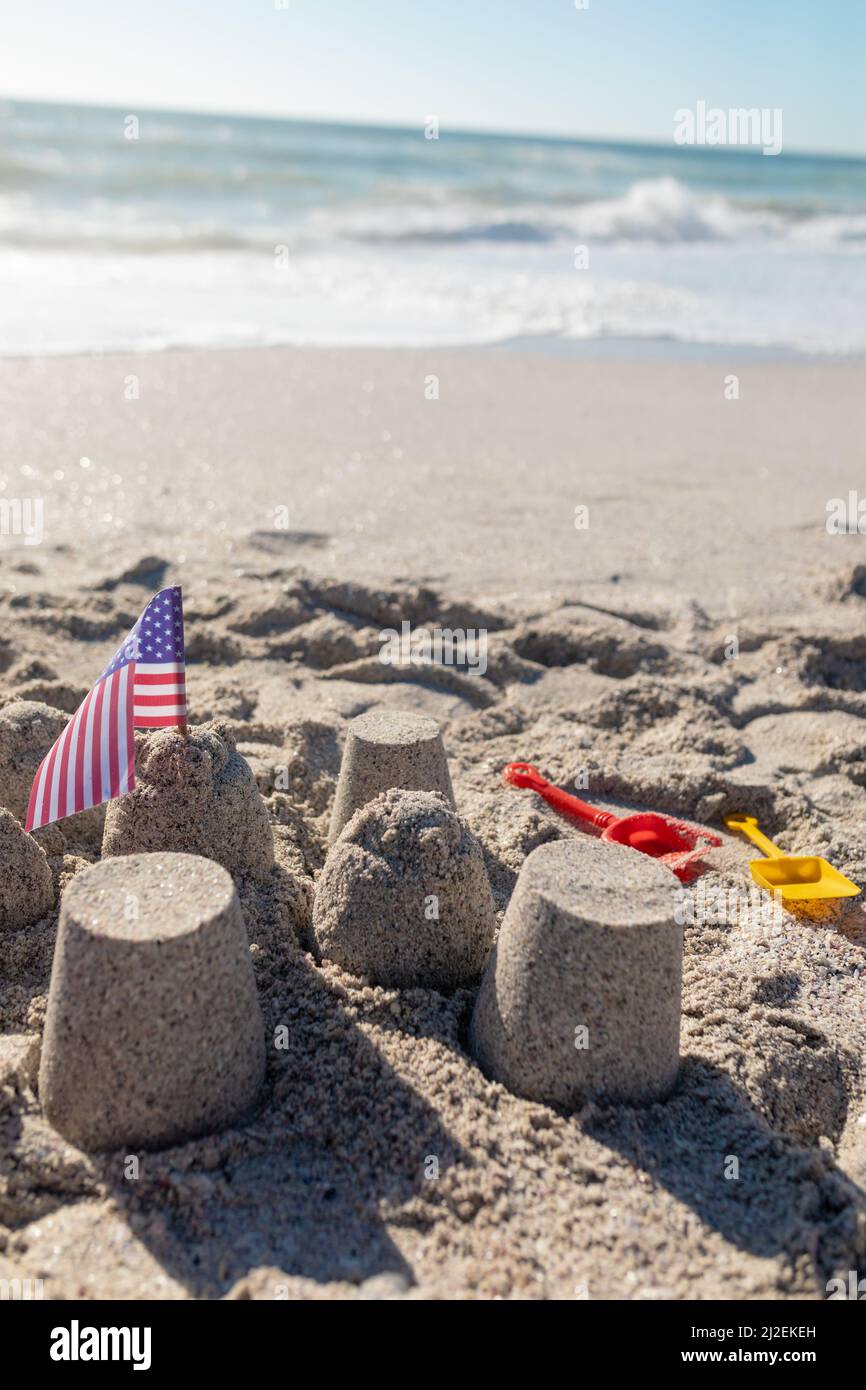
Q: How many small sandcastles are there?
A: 7